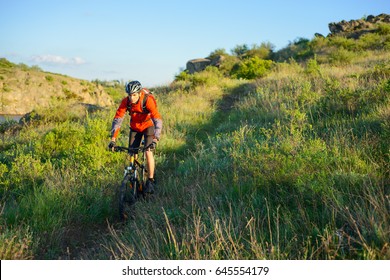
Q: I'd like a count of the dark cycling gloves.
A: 2